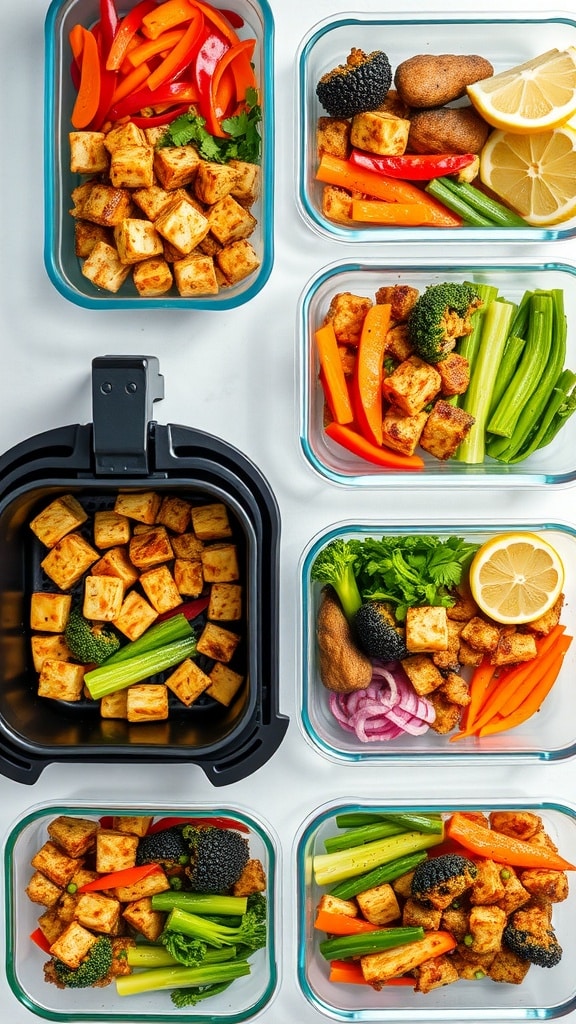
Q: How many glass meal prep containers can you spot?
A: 6